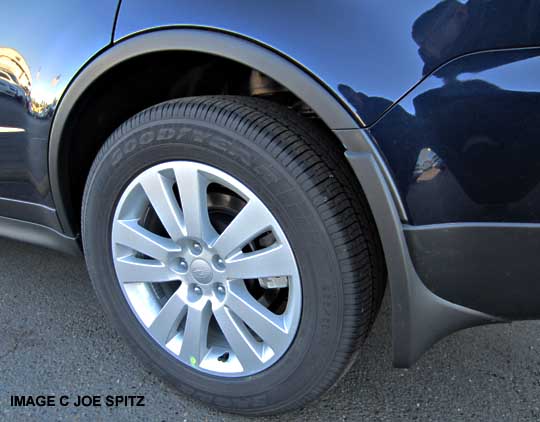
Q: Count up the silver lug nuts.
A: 5